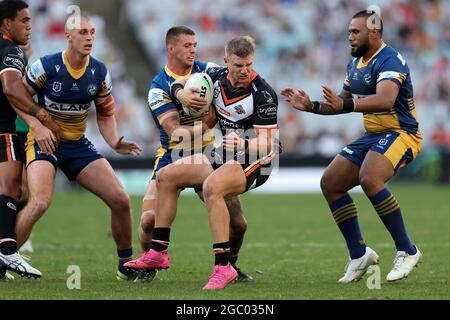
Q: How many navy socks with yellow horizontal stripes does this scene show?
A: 2